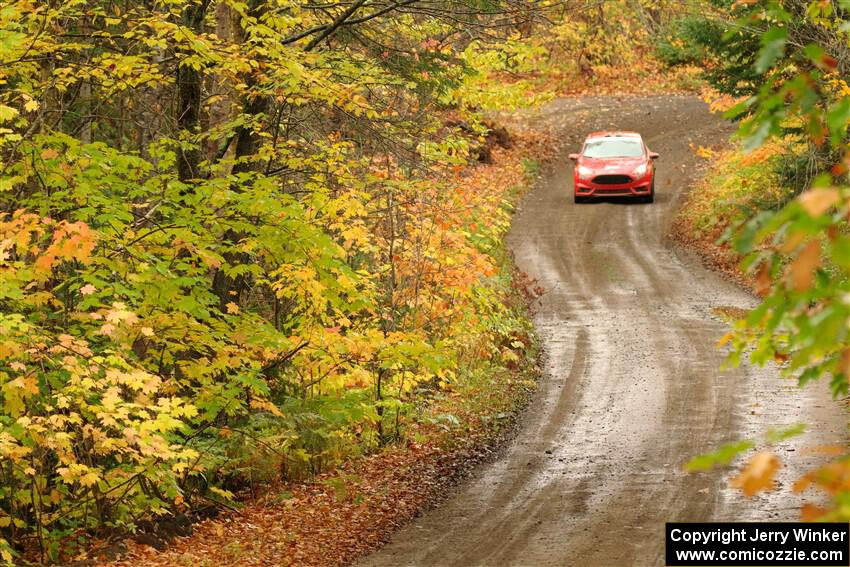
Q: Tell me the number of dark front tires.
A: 2